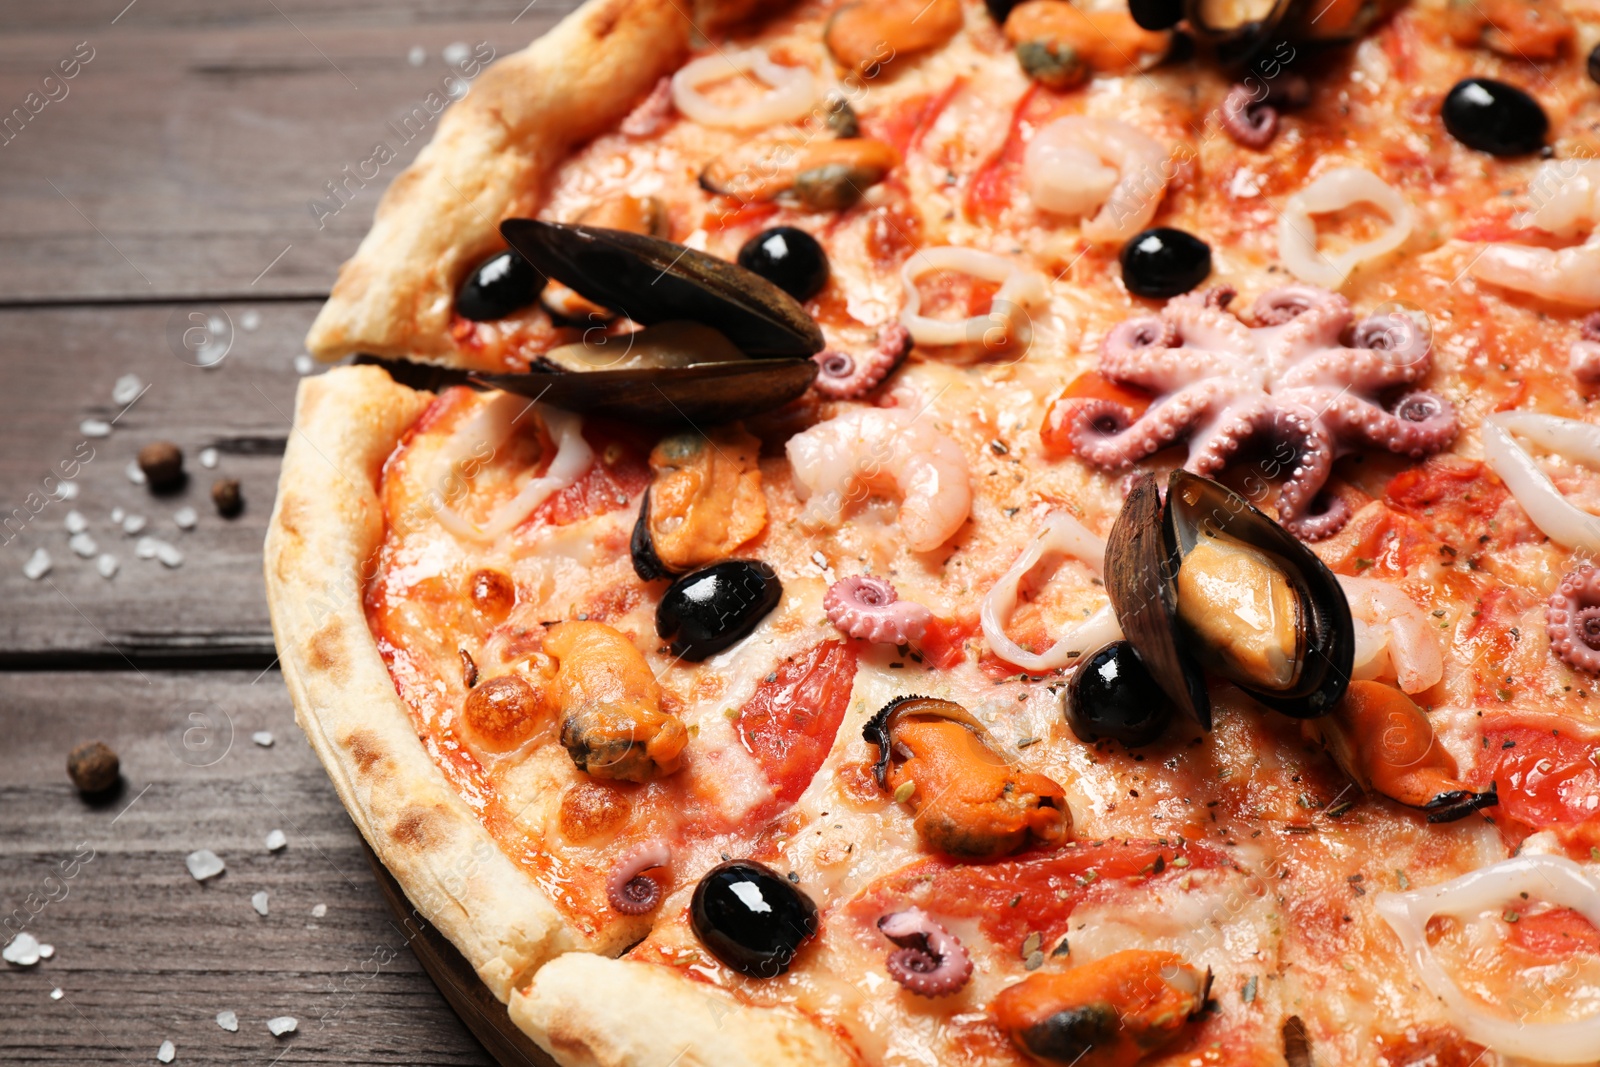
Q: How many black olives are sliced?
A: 0